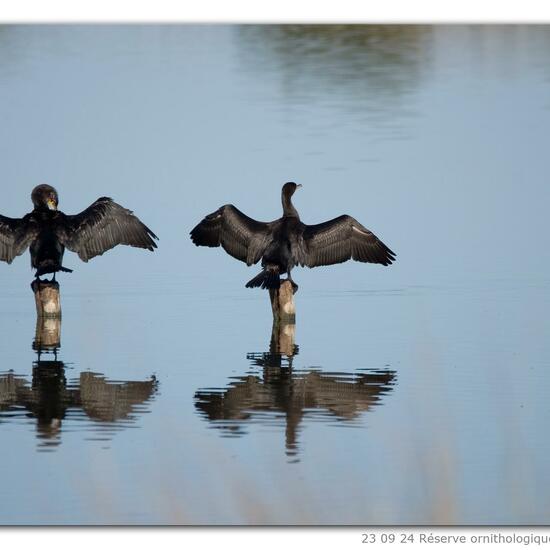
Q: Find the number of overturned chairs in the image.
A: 0